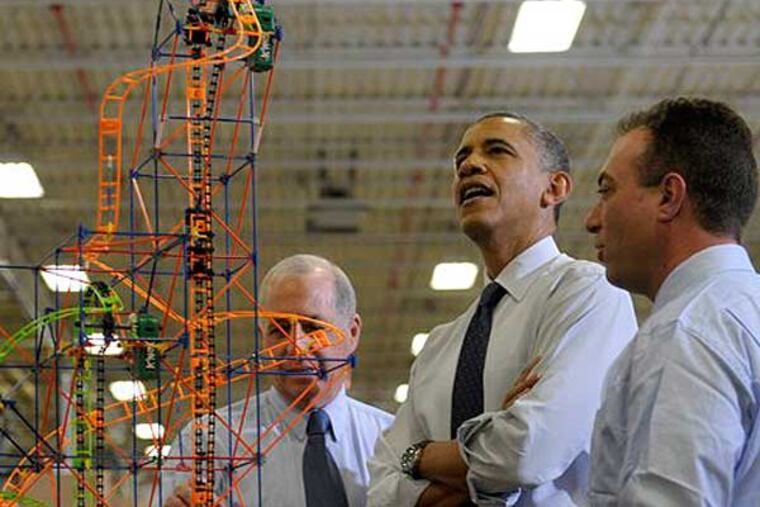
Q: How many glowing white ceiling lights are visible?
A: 10